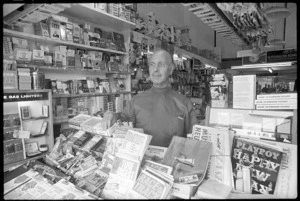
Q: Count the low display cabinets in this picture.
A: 2